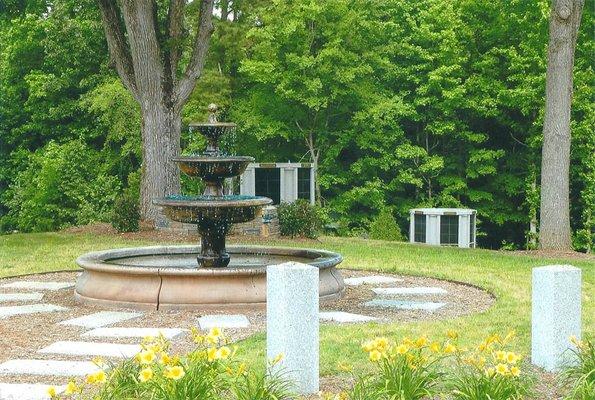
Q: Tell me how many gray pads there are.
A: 13